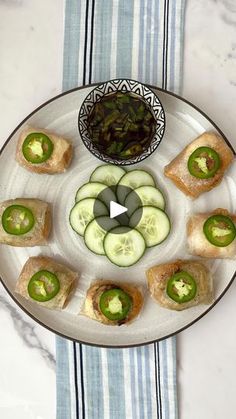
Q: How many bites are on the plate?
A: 7